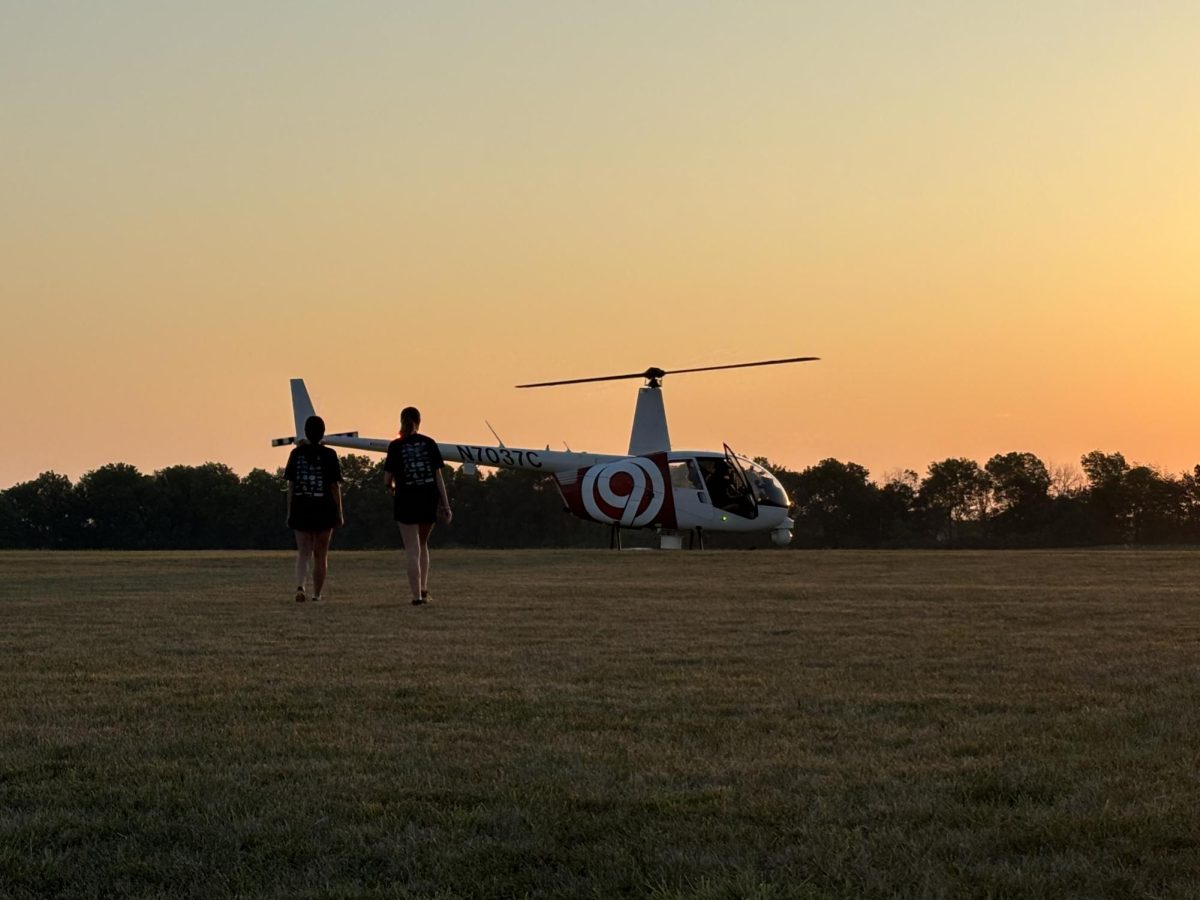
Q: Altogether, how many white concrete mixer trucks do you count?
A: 0